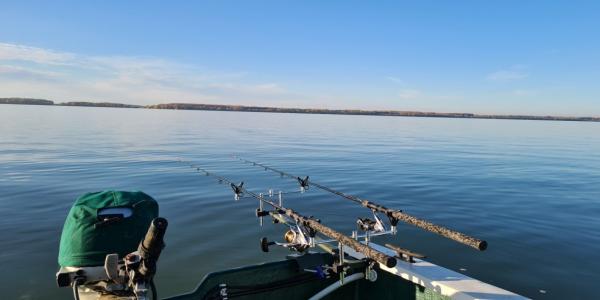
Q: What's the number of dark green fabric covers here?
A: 1